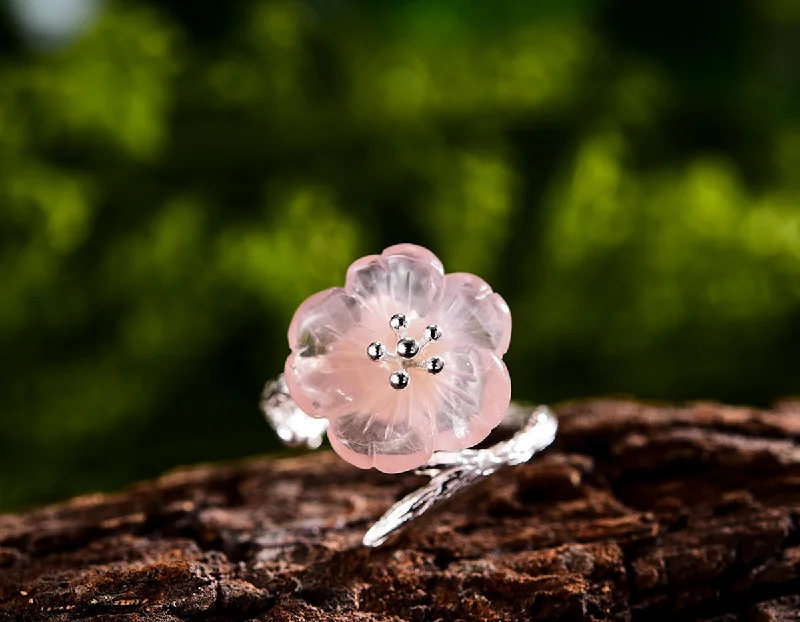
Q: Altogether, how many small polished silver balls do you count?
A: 6